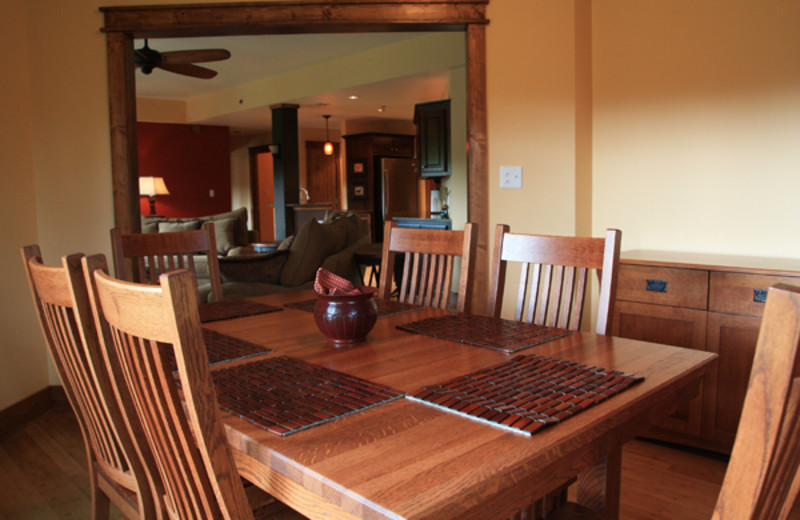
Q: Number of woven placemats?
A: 6